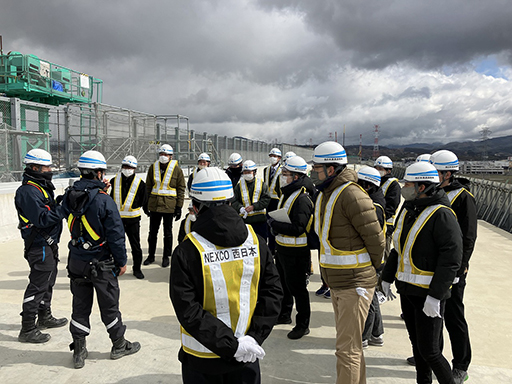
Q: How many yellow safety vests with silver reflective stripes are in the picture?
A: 13